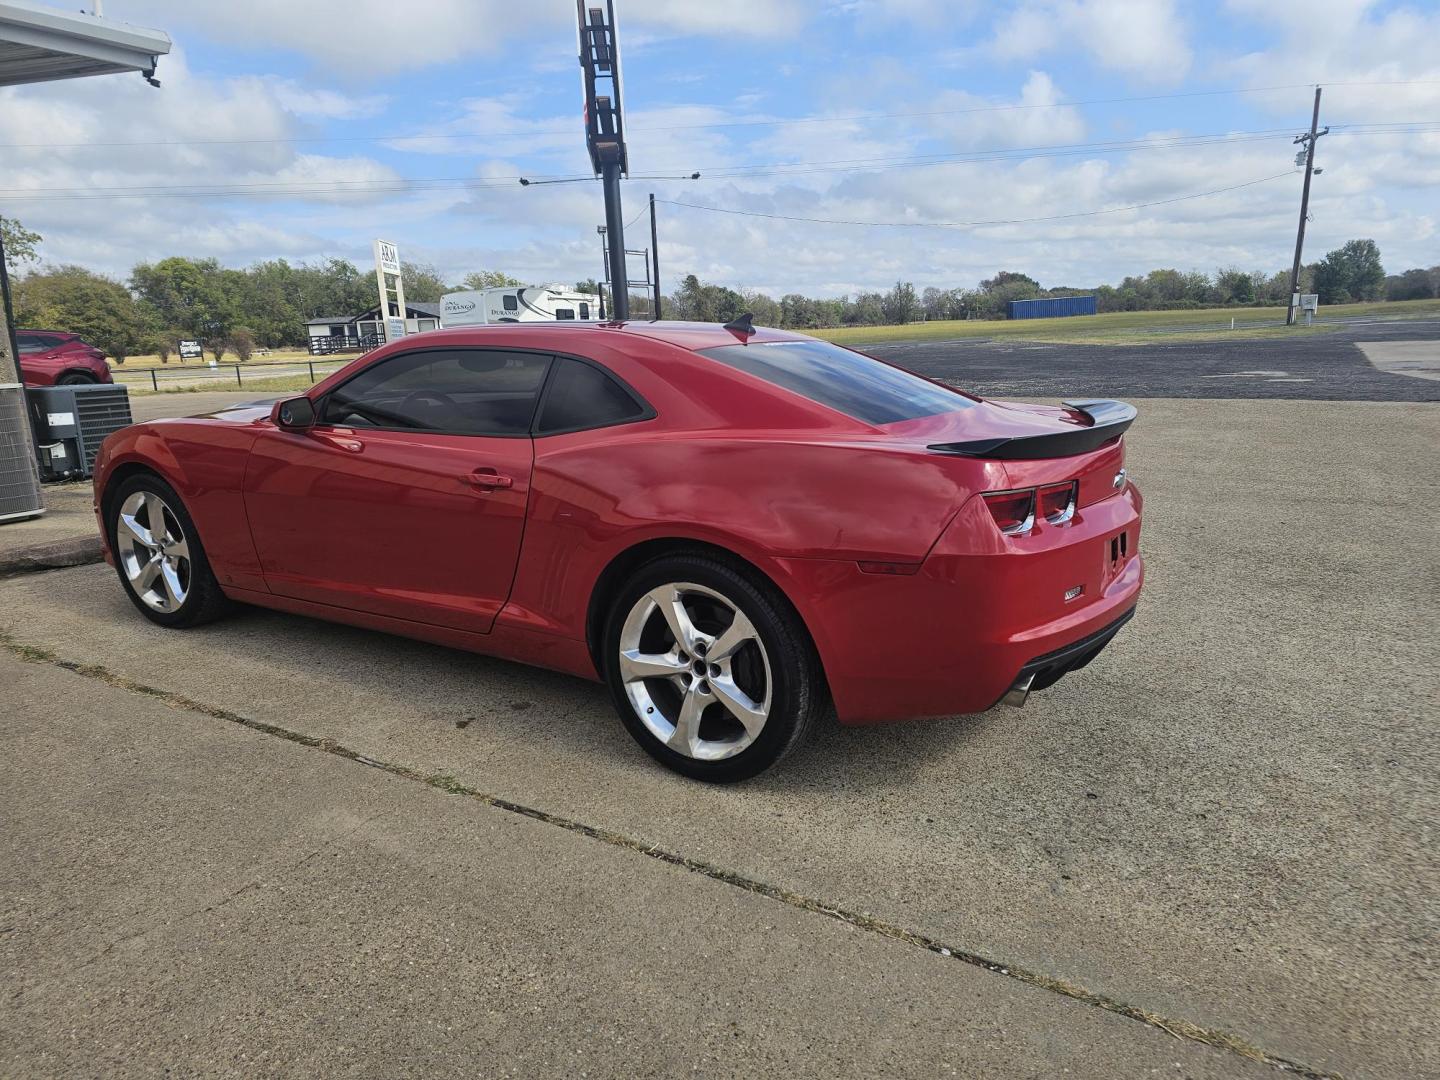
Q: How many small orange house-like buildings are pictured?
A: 0